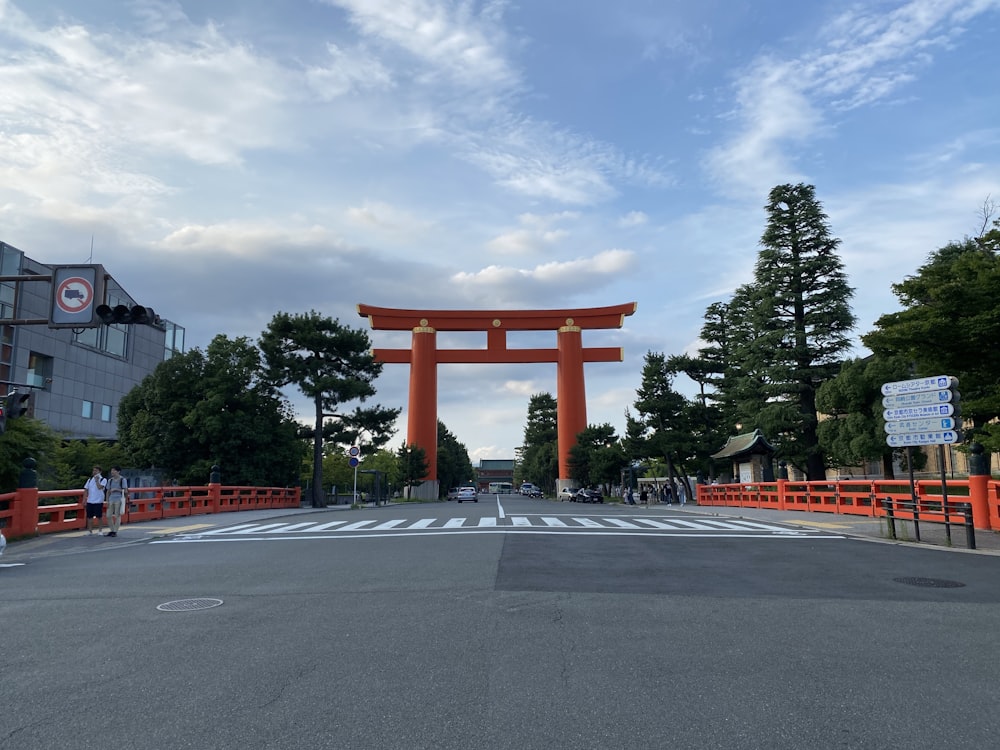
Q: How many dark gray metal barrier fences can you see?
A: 1